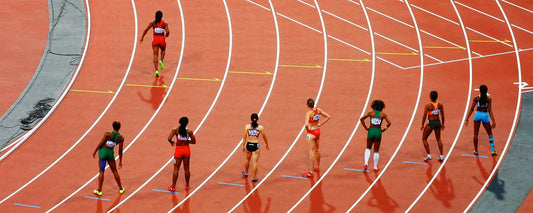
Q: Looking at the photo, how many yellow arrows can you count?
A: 9